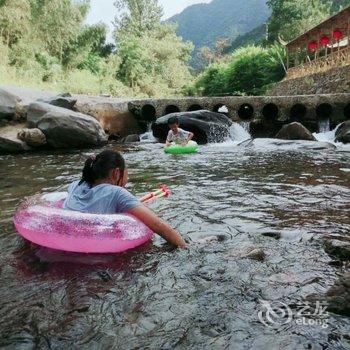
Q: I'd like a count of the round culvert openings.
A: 9